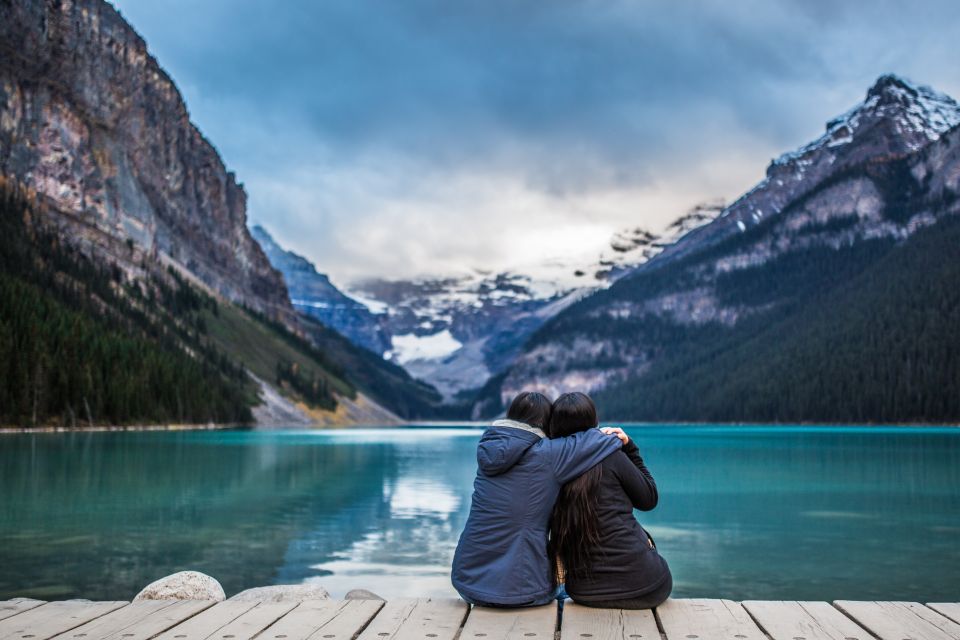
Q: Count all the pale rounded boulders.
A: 3